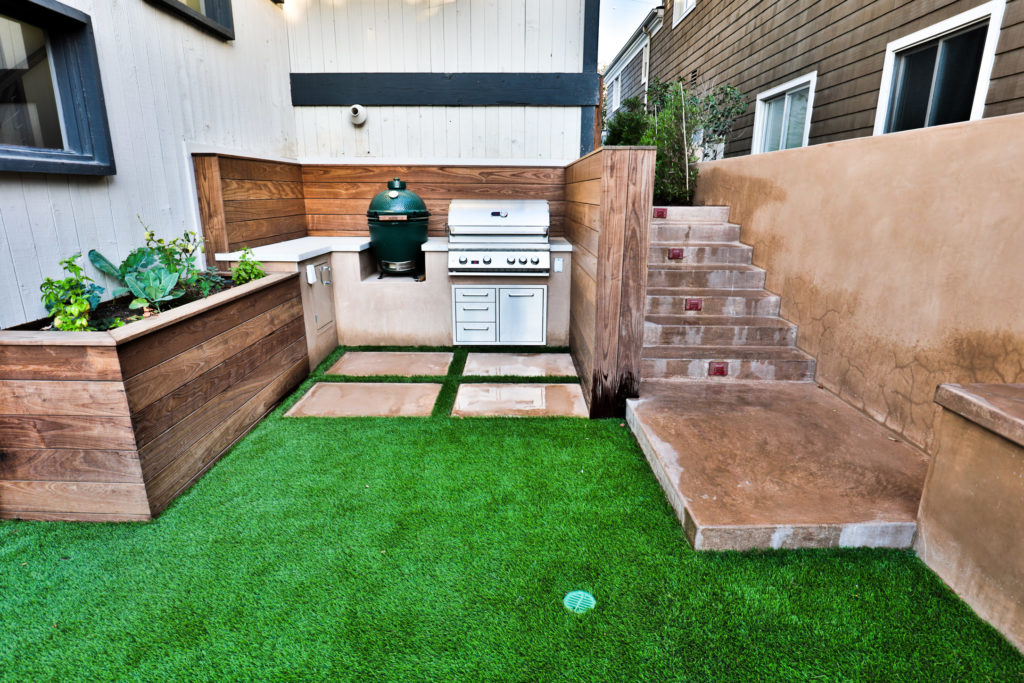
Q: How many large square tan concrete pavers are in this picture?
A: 4